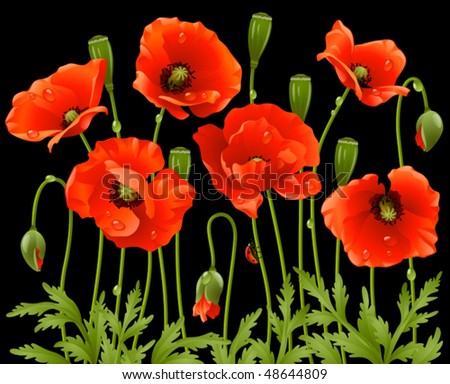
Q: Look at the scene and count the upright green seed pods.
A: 5